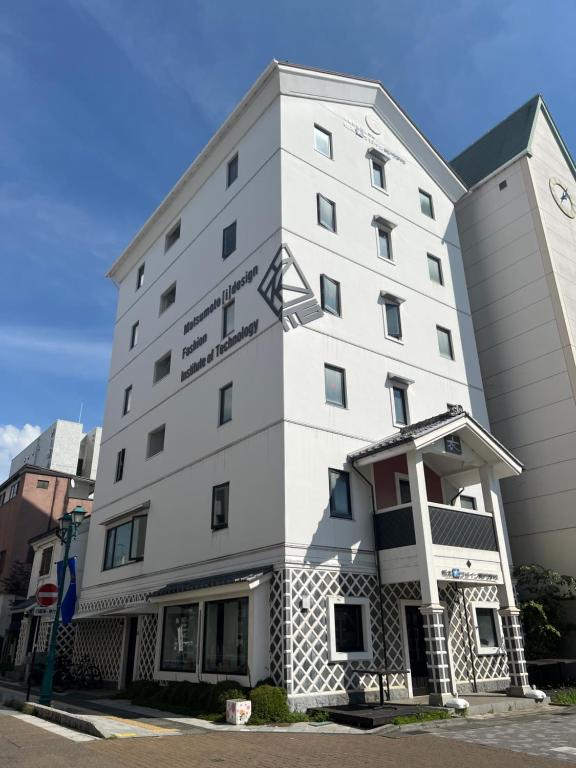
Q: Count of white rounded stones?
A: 2